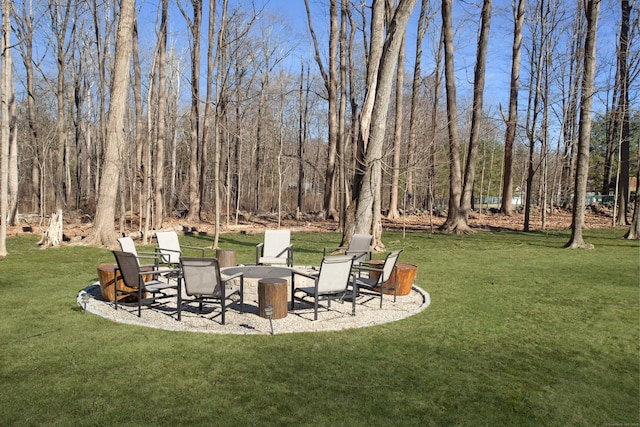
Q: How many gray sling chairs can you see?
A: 8